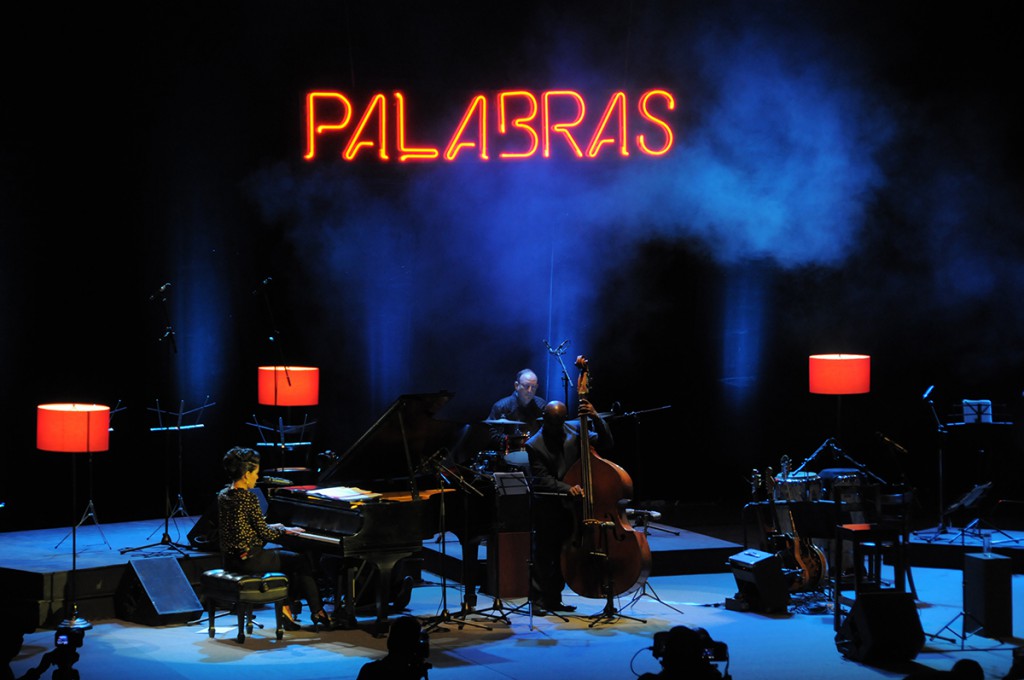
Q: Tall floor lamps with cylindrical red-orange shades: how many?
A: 3